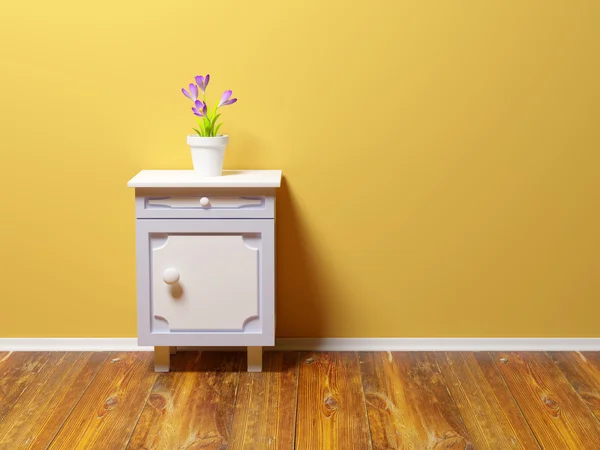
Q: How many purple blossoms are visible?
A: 4